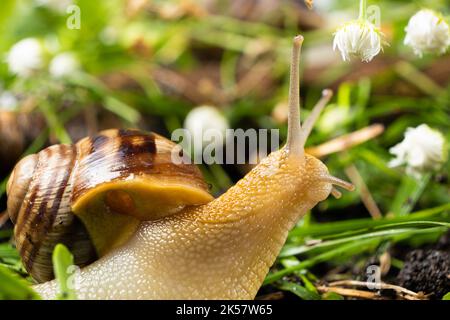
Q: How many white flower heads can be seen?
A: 6